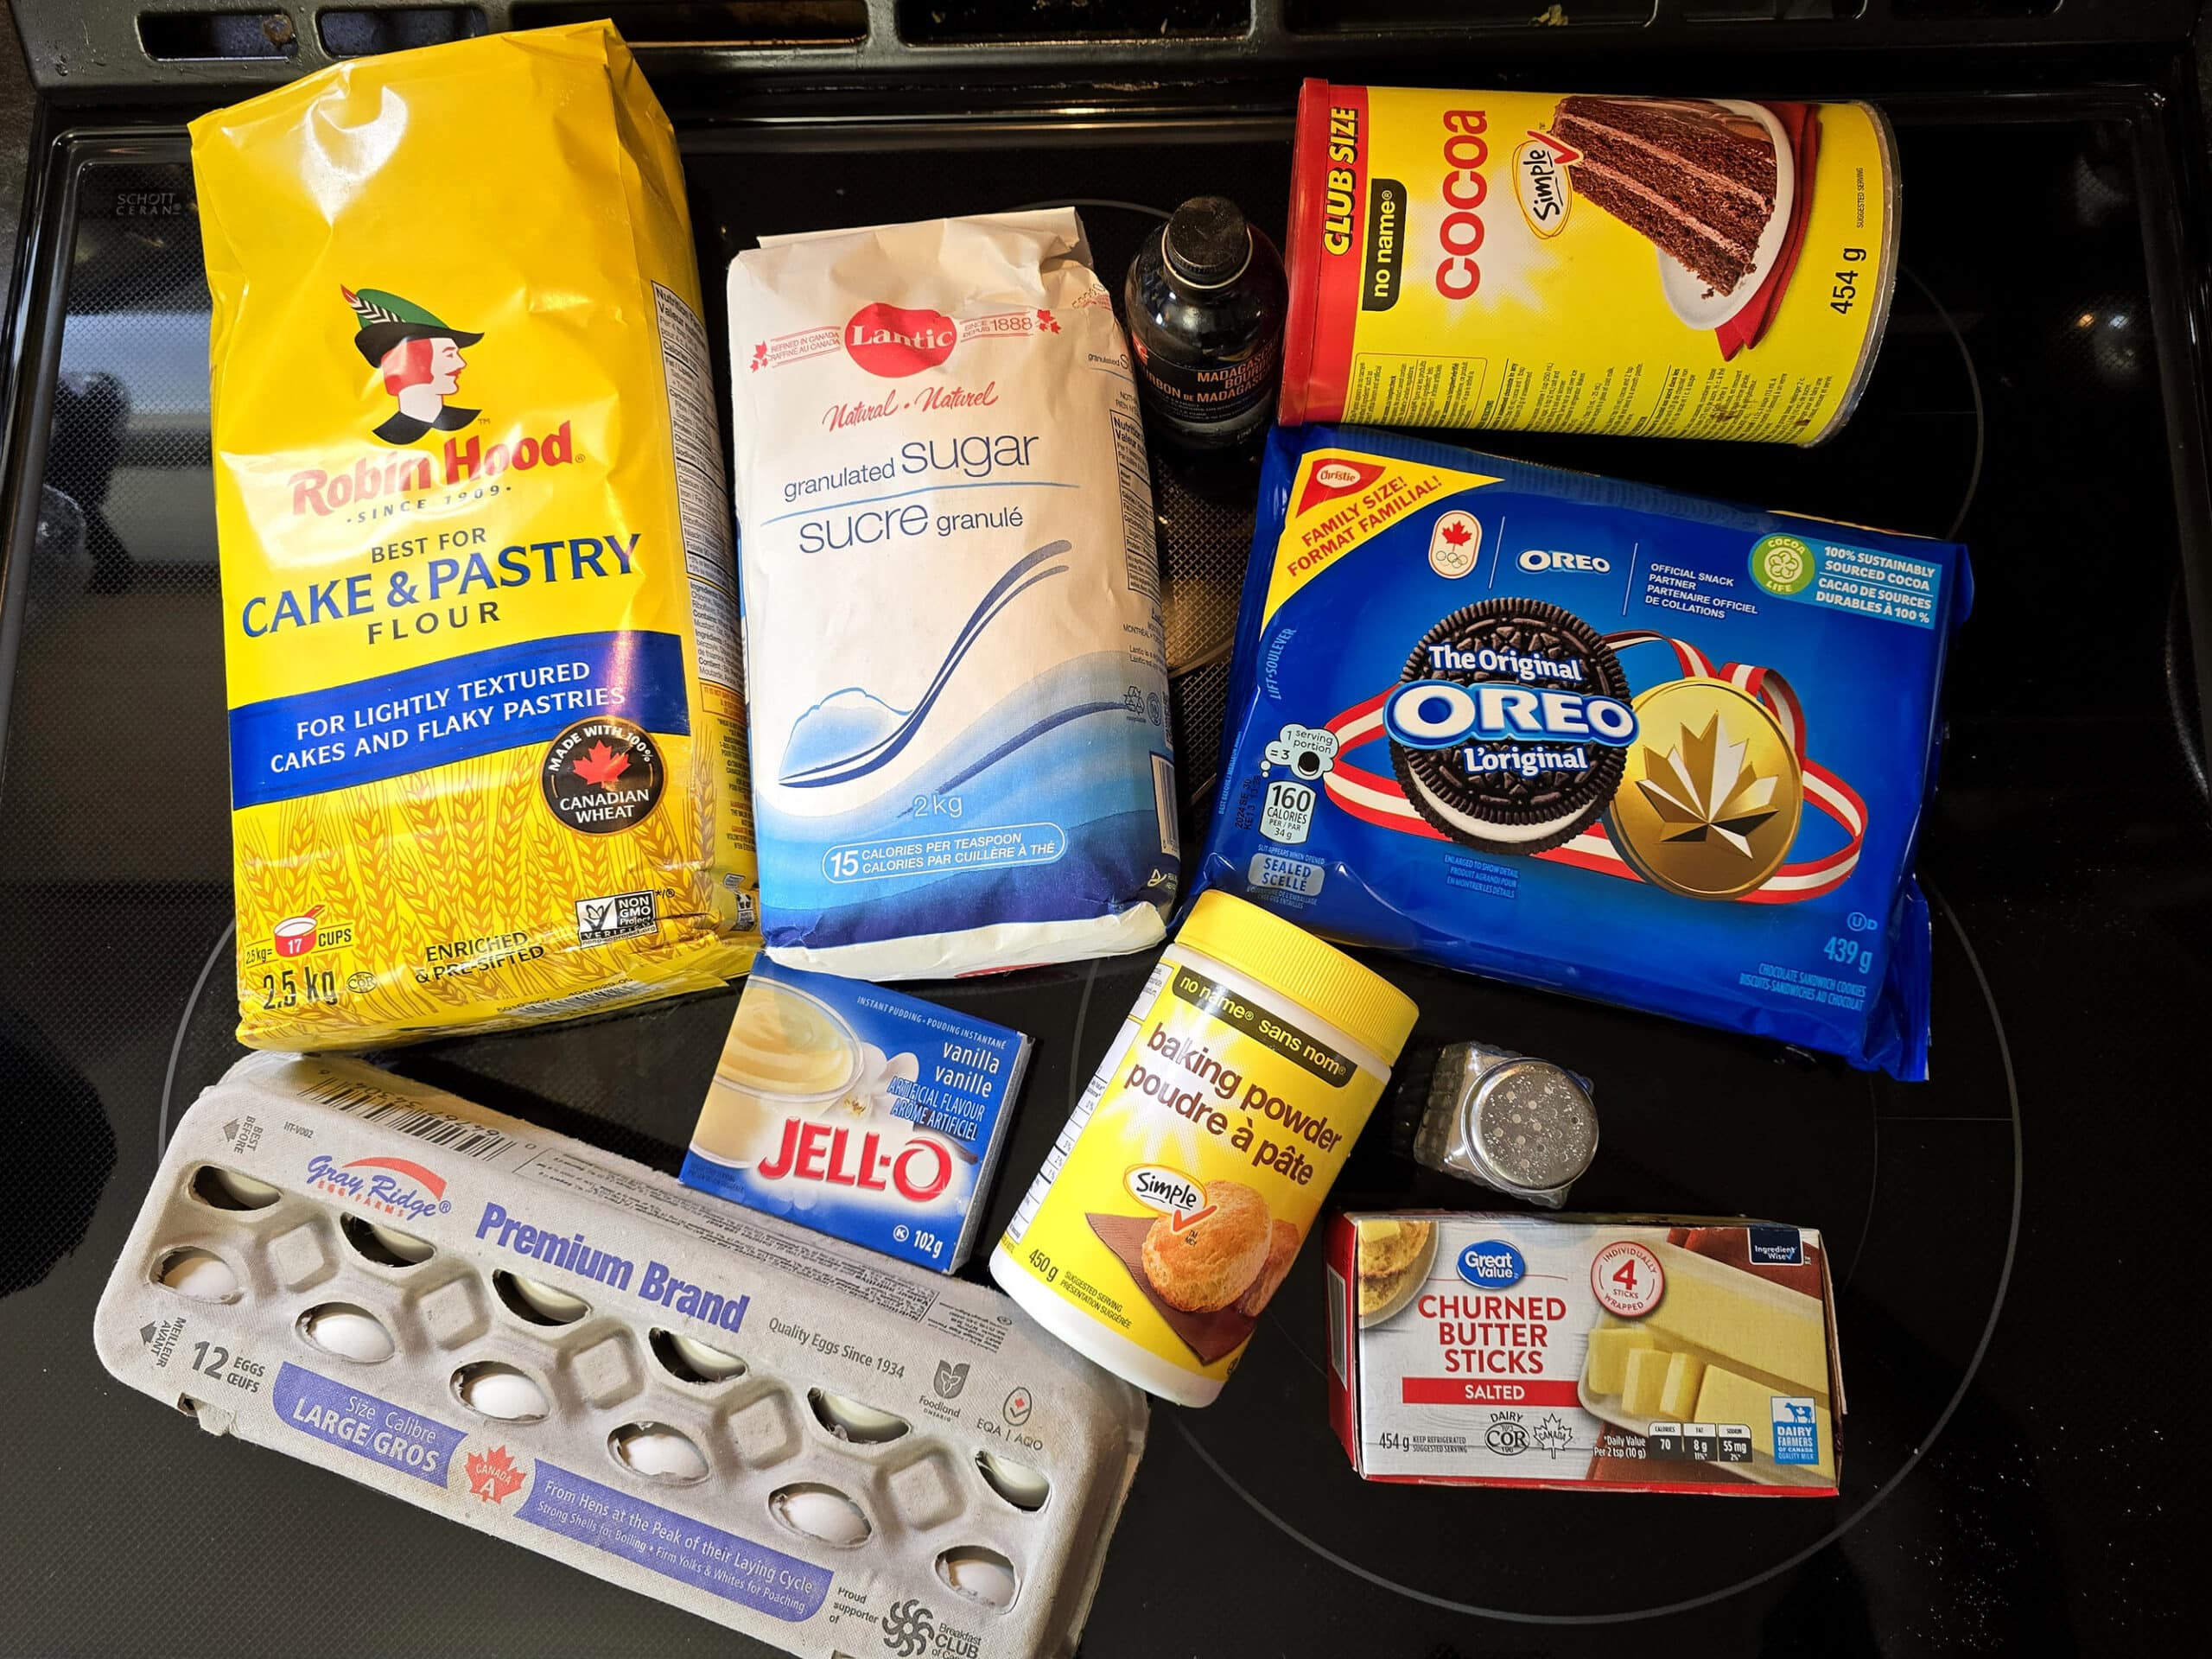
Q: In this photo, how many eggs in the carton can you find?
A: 12